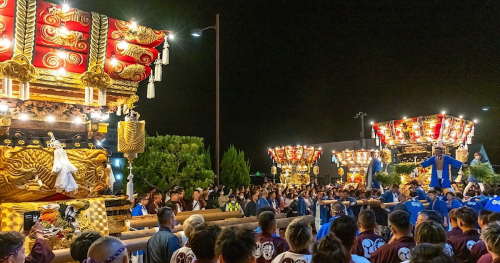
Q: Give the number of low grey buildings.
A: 1